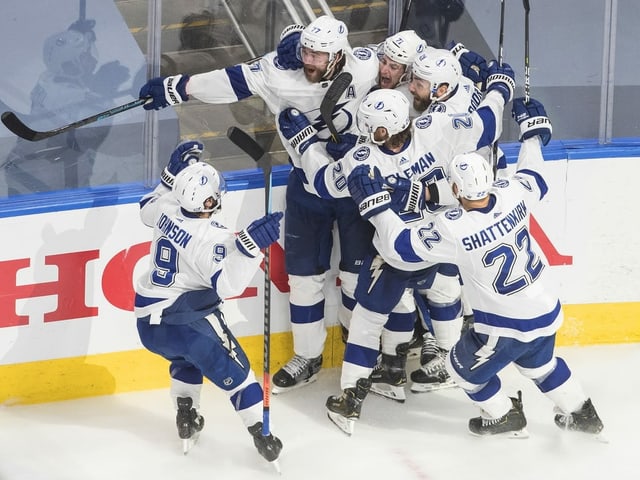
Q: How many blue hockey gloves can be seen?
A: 11